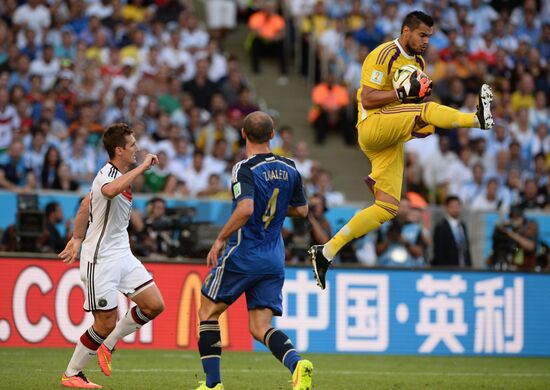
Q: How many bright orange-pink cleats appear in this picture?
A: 2